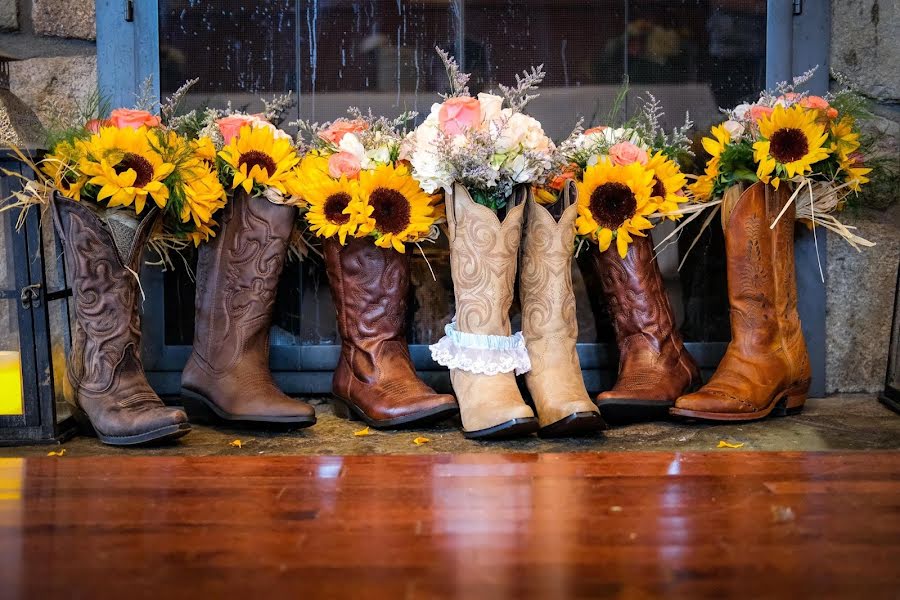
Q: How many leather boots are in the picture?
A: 7